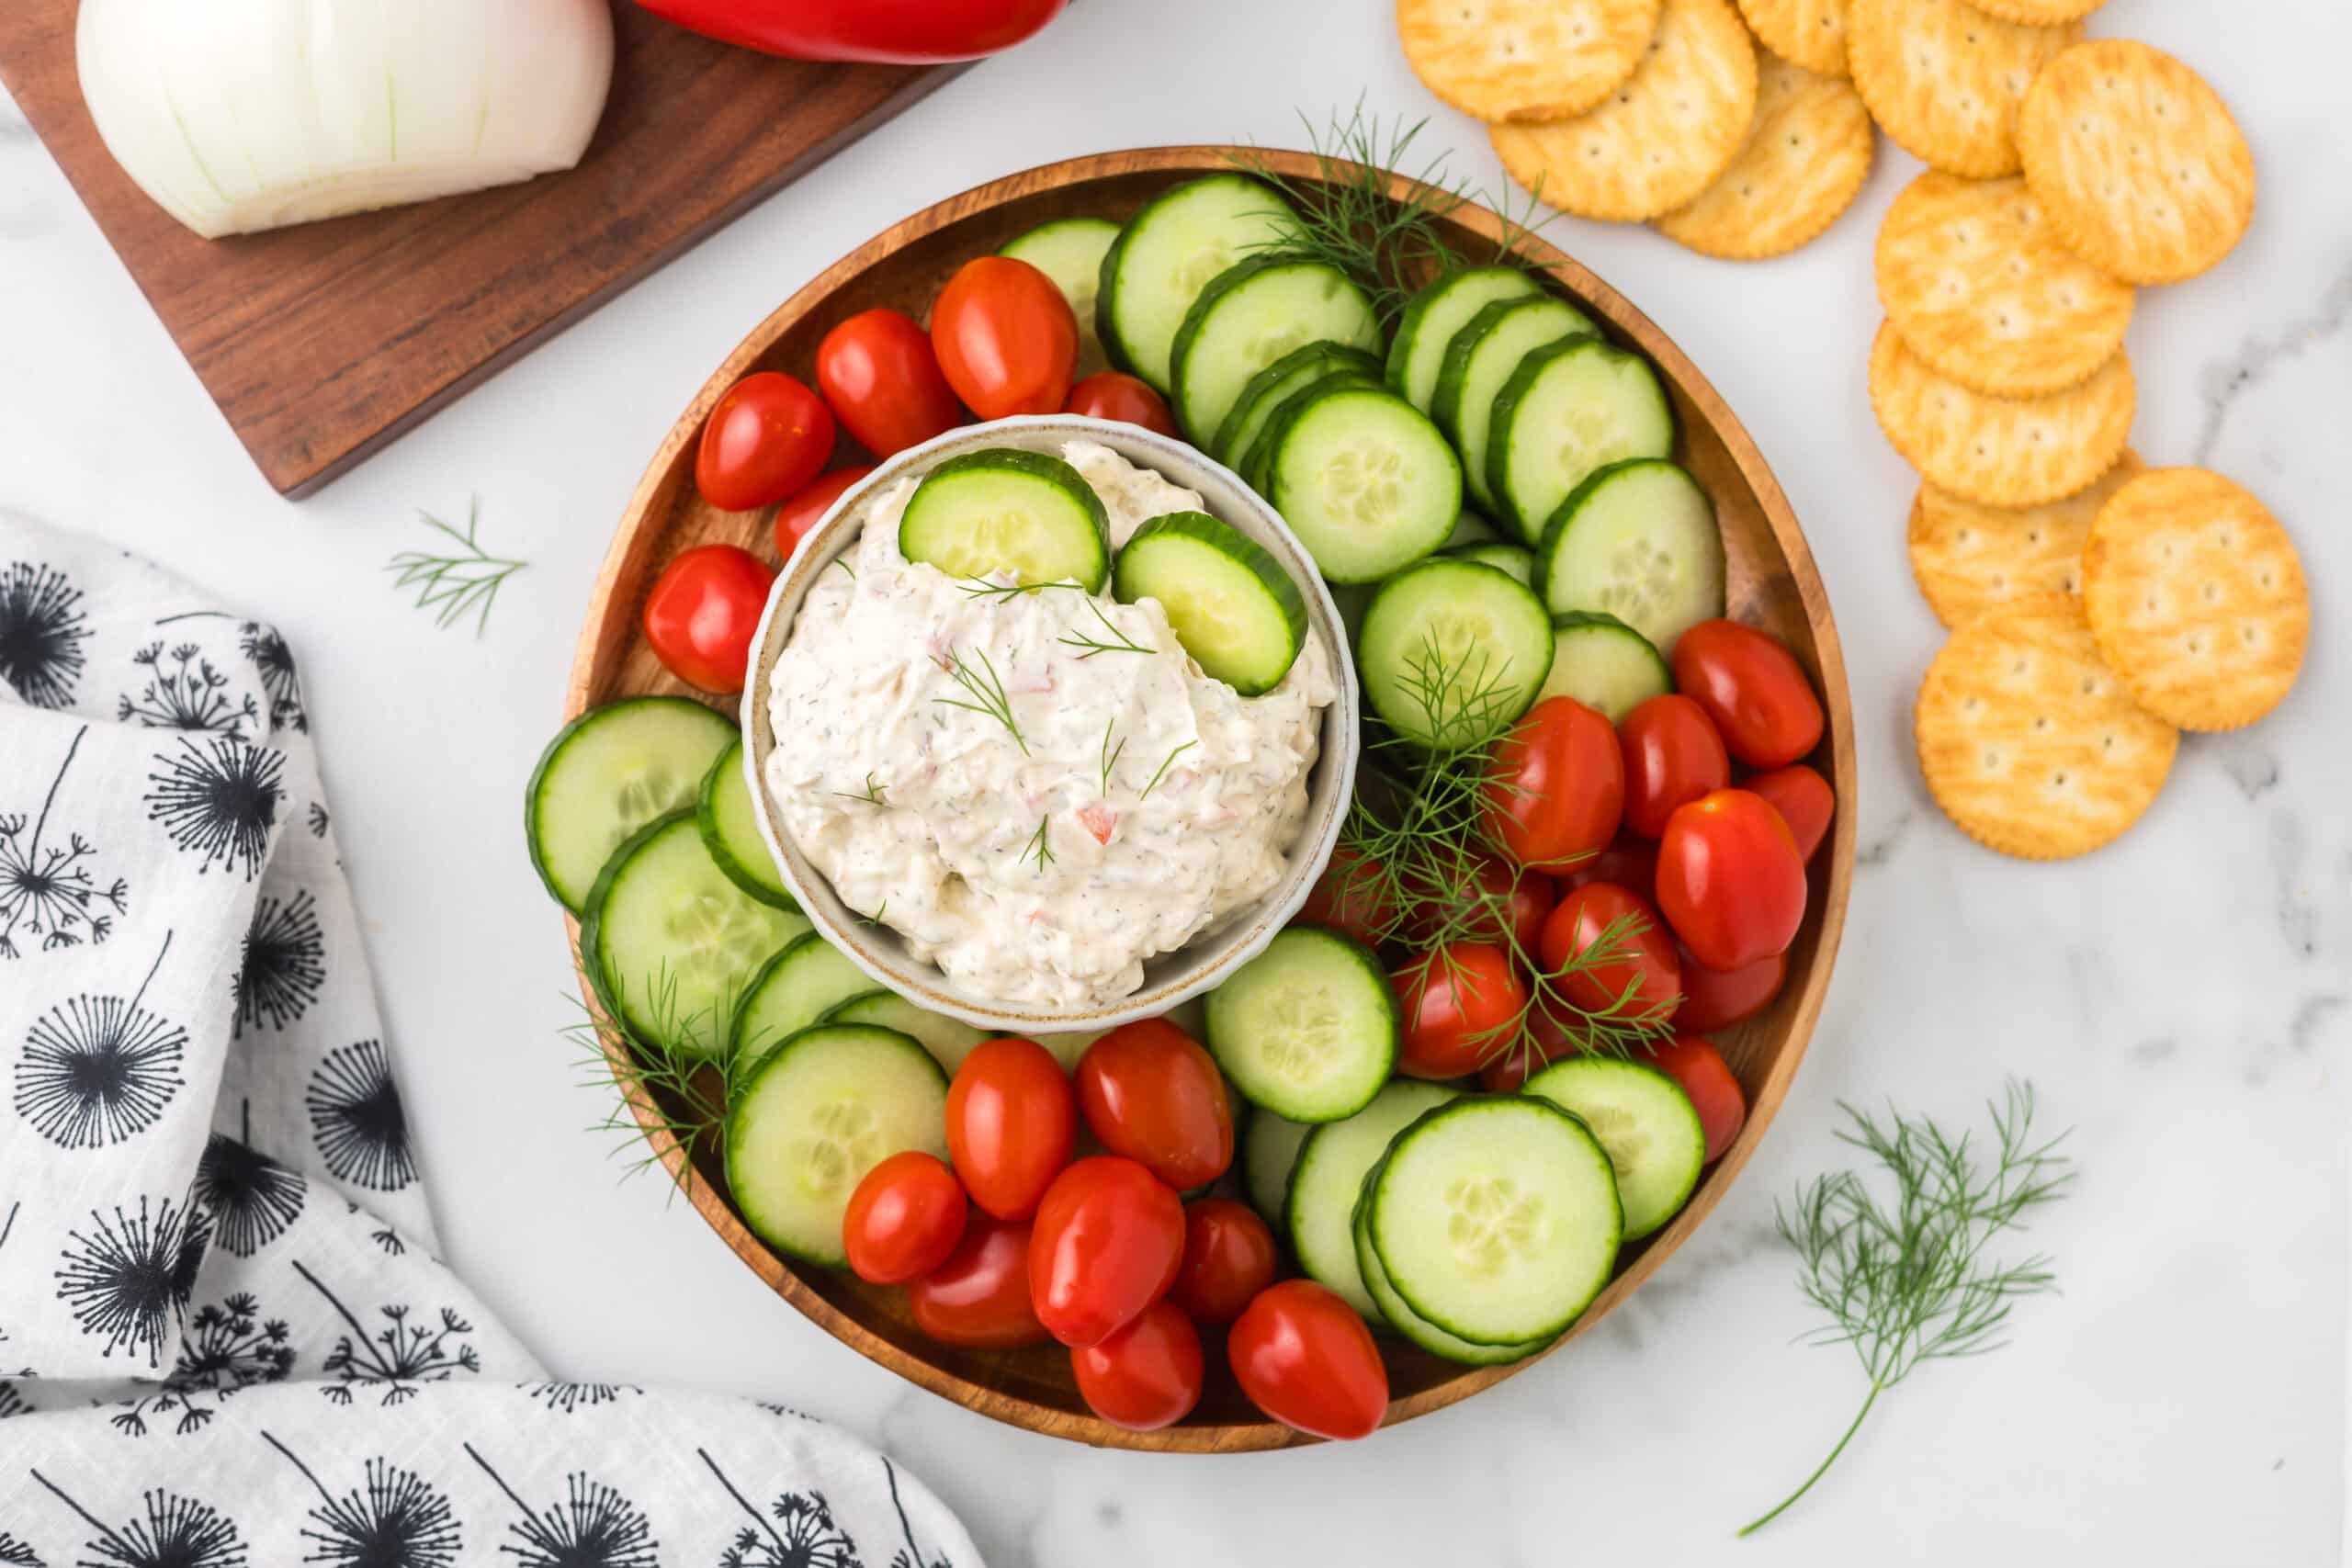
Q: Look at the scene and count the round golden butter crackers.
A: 12